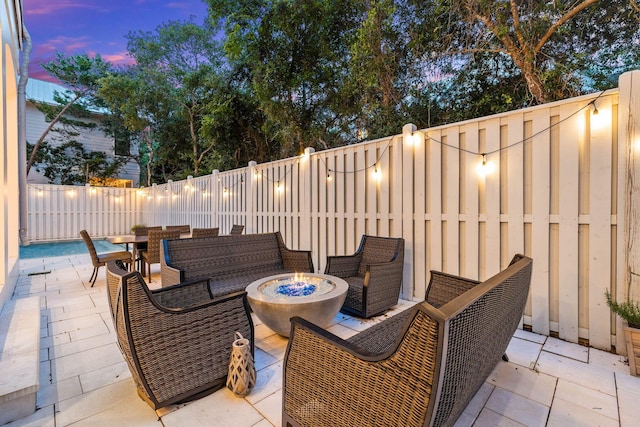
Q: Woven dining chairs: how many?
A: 6